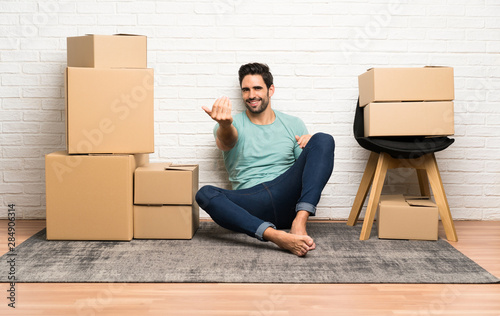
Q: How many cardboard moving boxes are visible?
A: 8